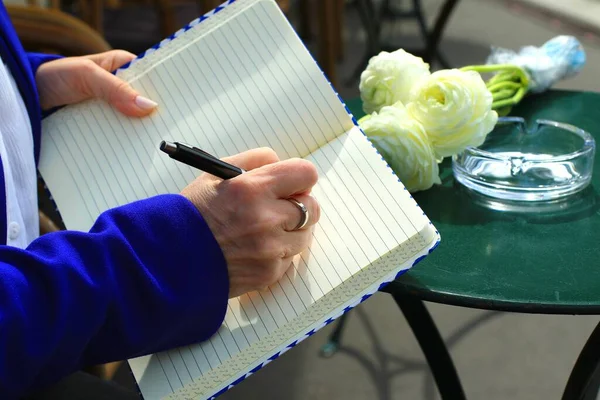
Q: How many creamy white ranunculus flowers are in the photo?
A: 3